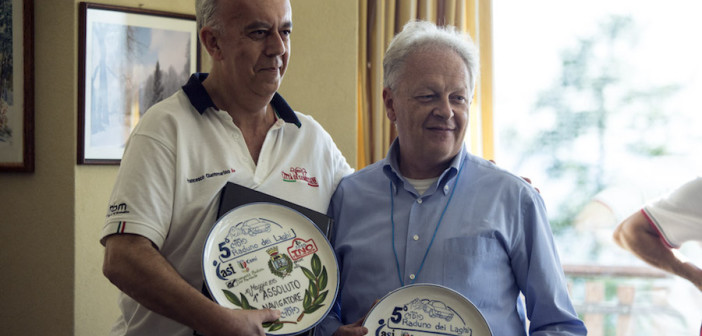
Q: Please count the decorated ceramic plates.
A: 2